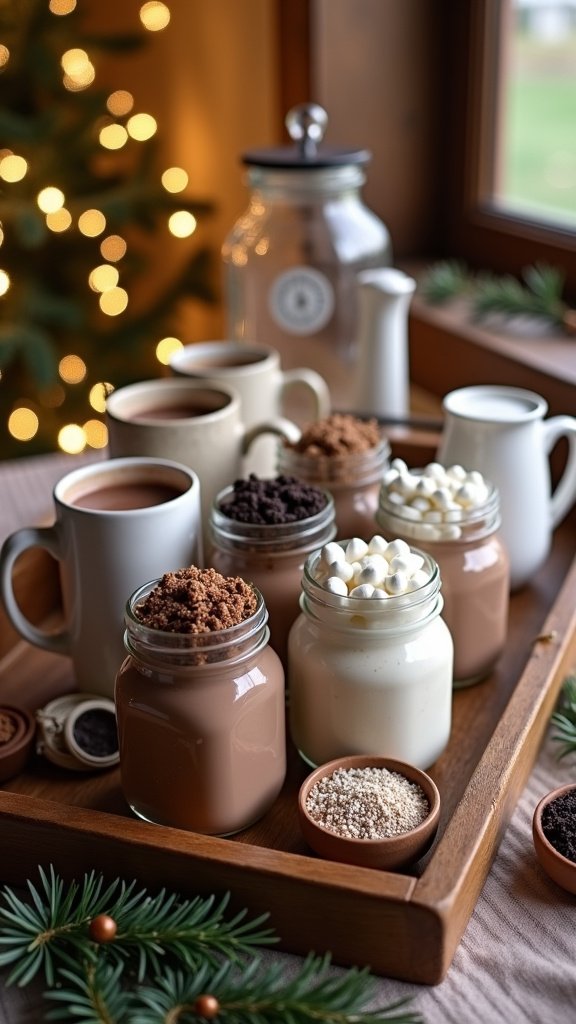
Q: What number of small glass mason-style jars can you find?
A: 5